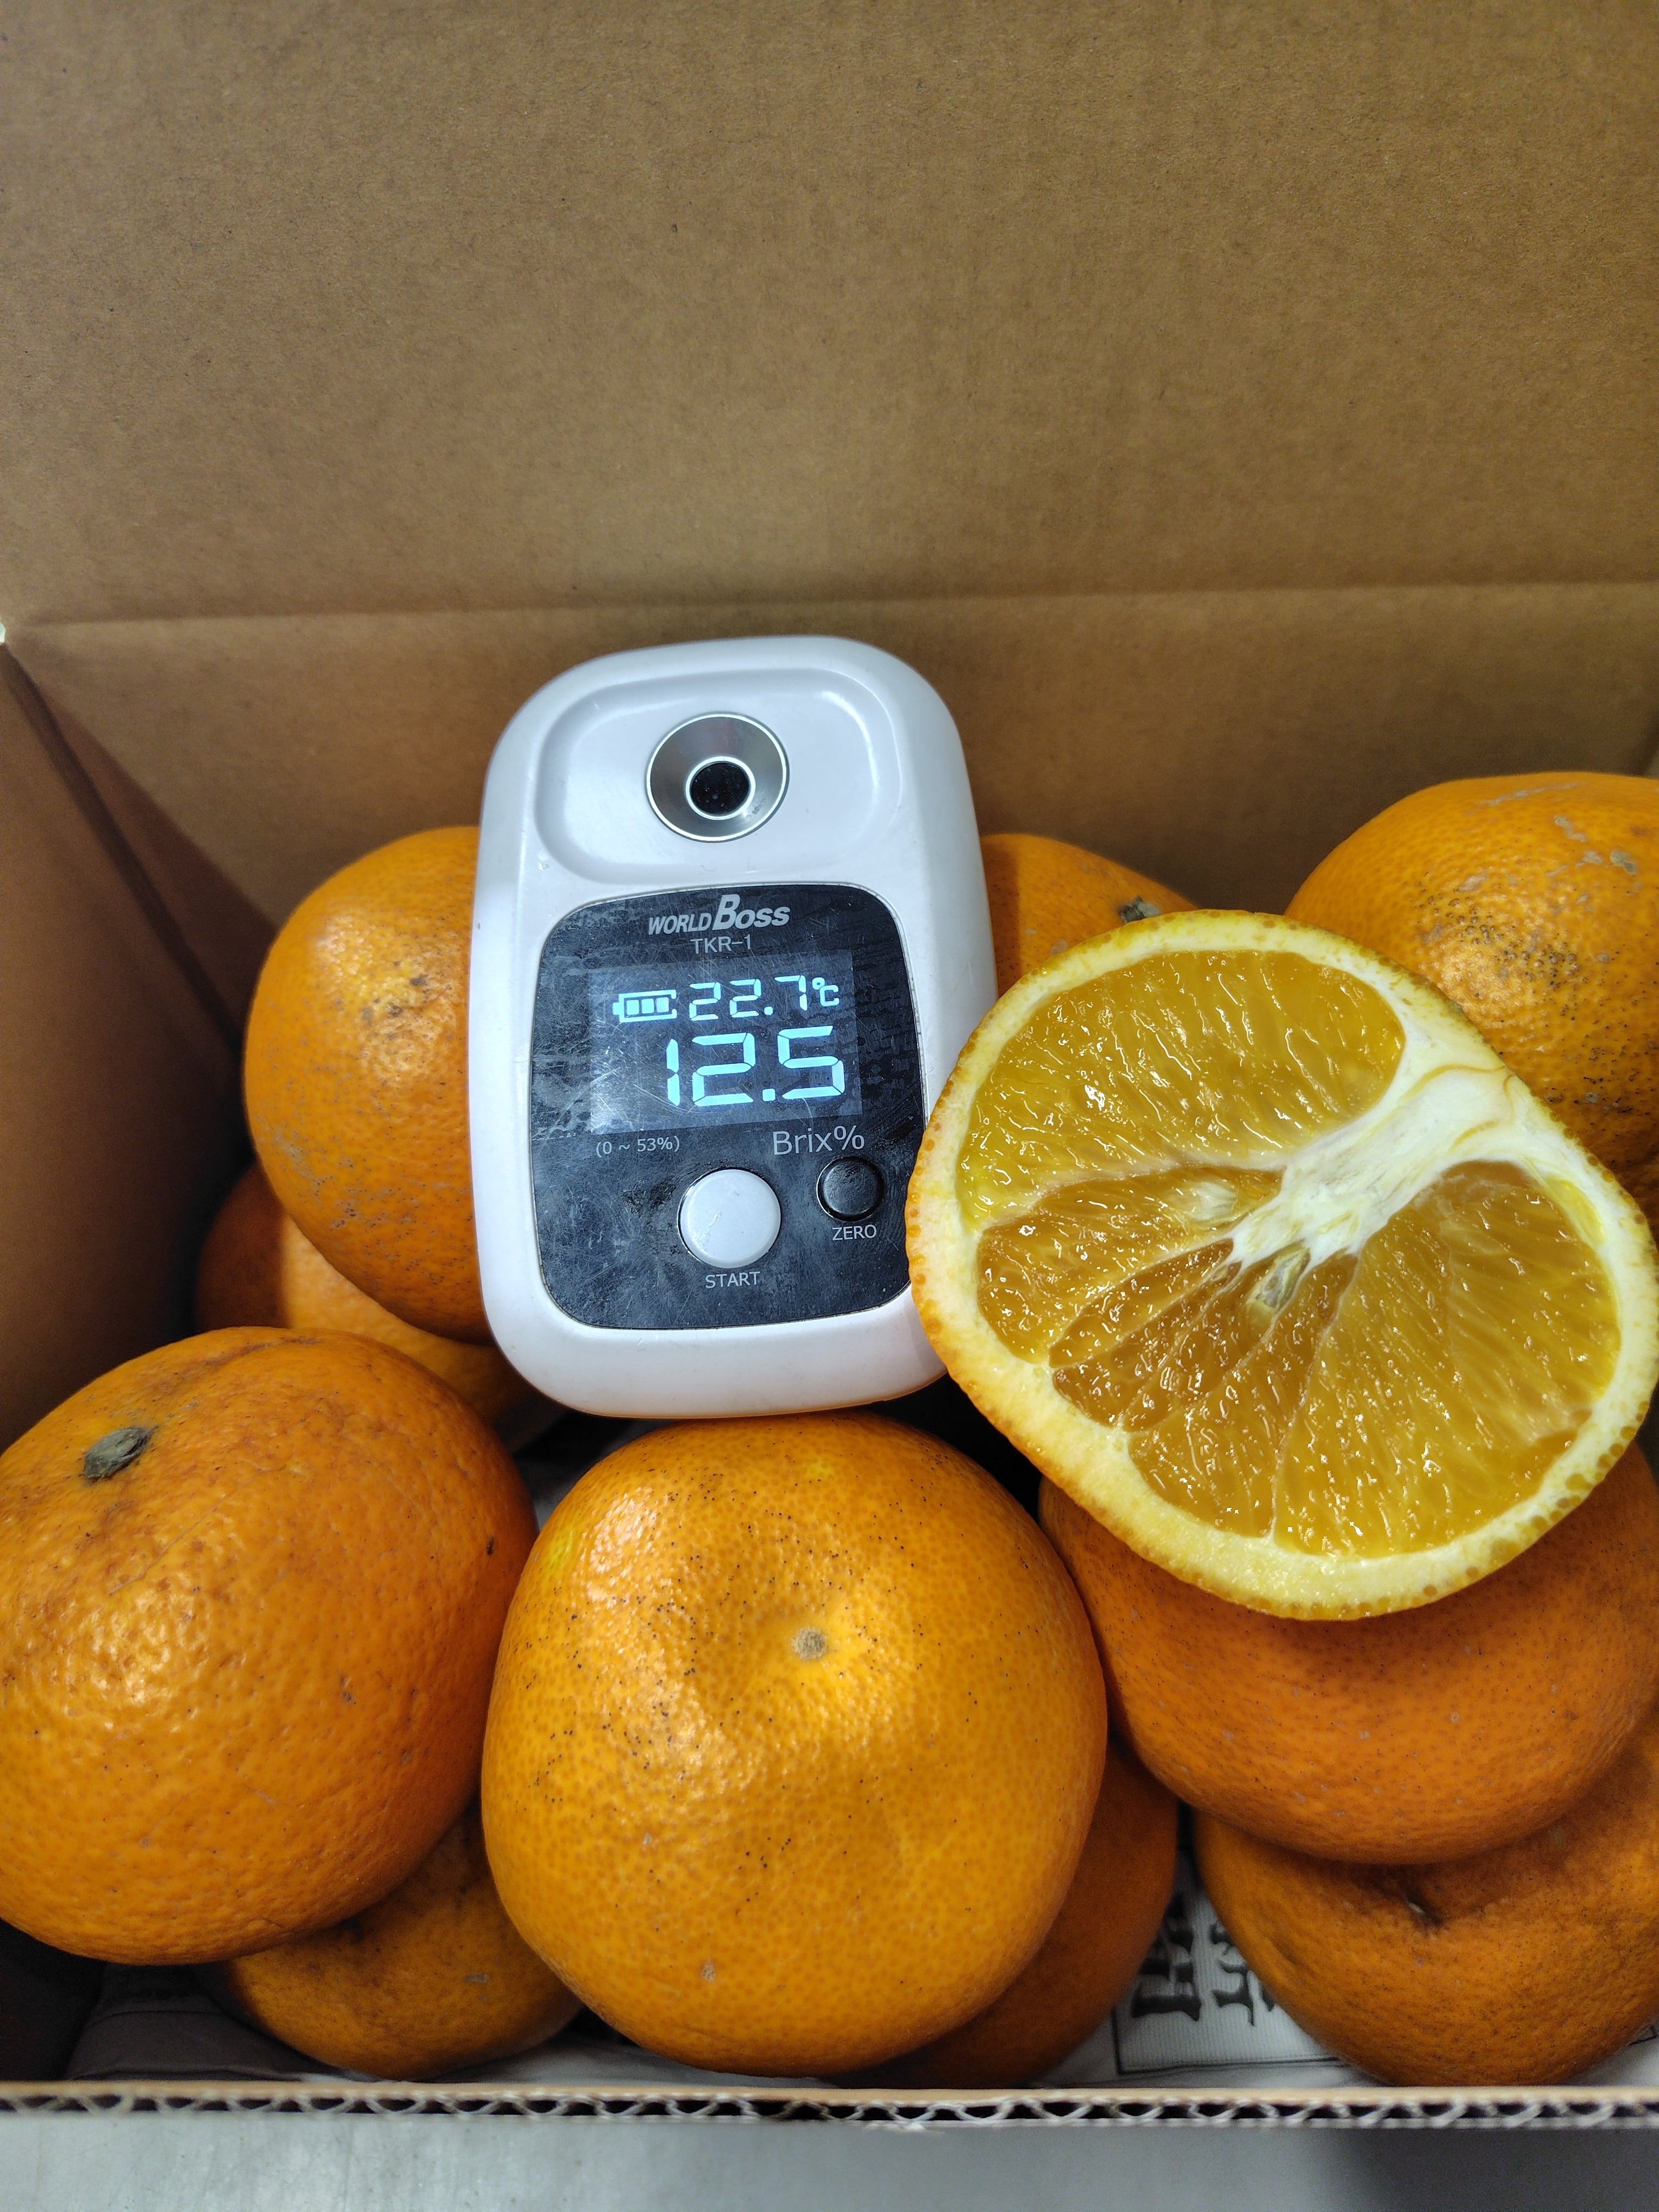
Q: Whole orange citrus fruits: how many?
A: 10